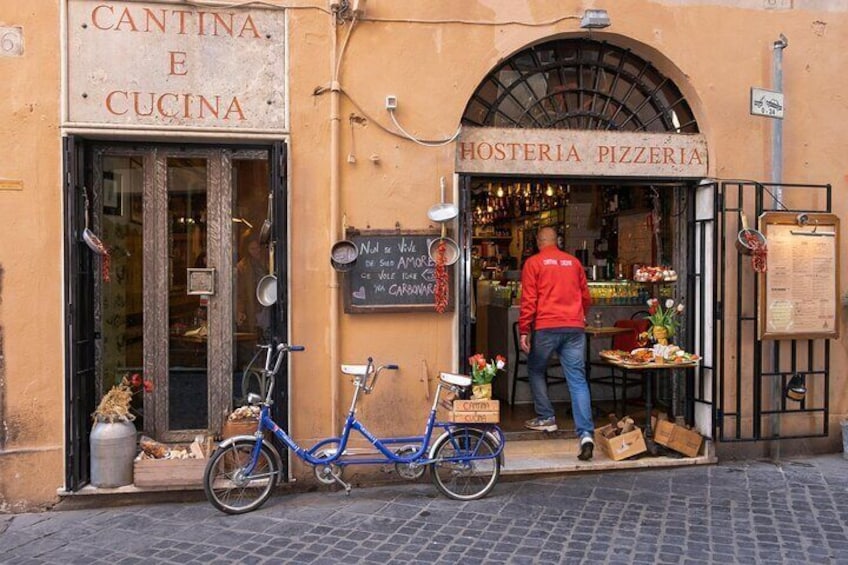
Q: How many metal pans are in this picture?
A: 7